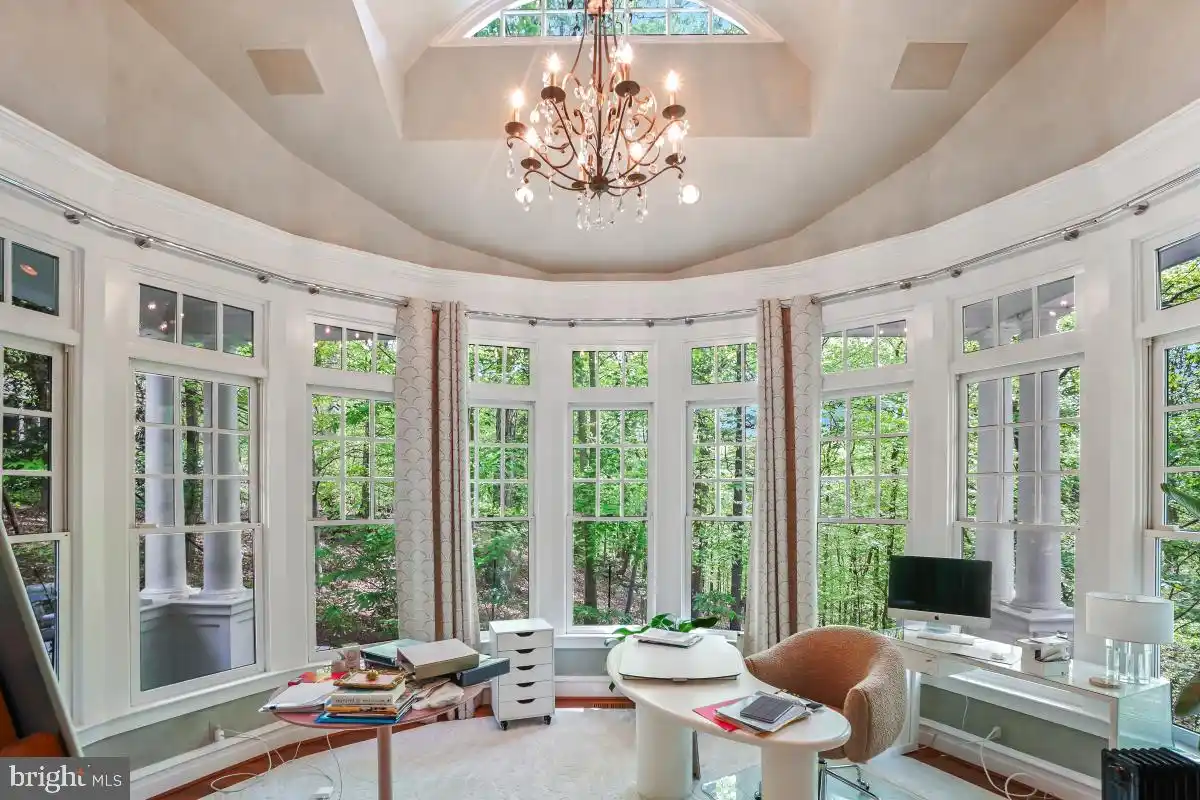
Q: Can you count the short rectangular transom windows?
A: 9